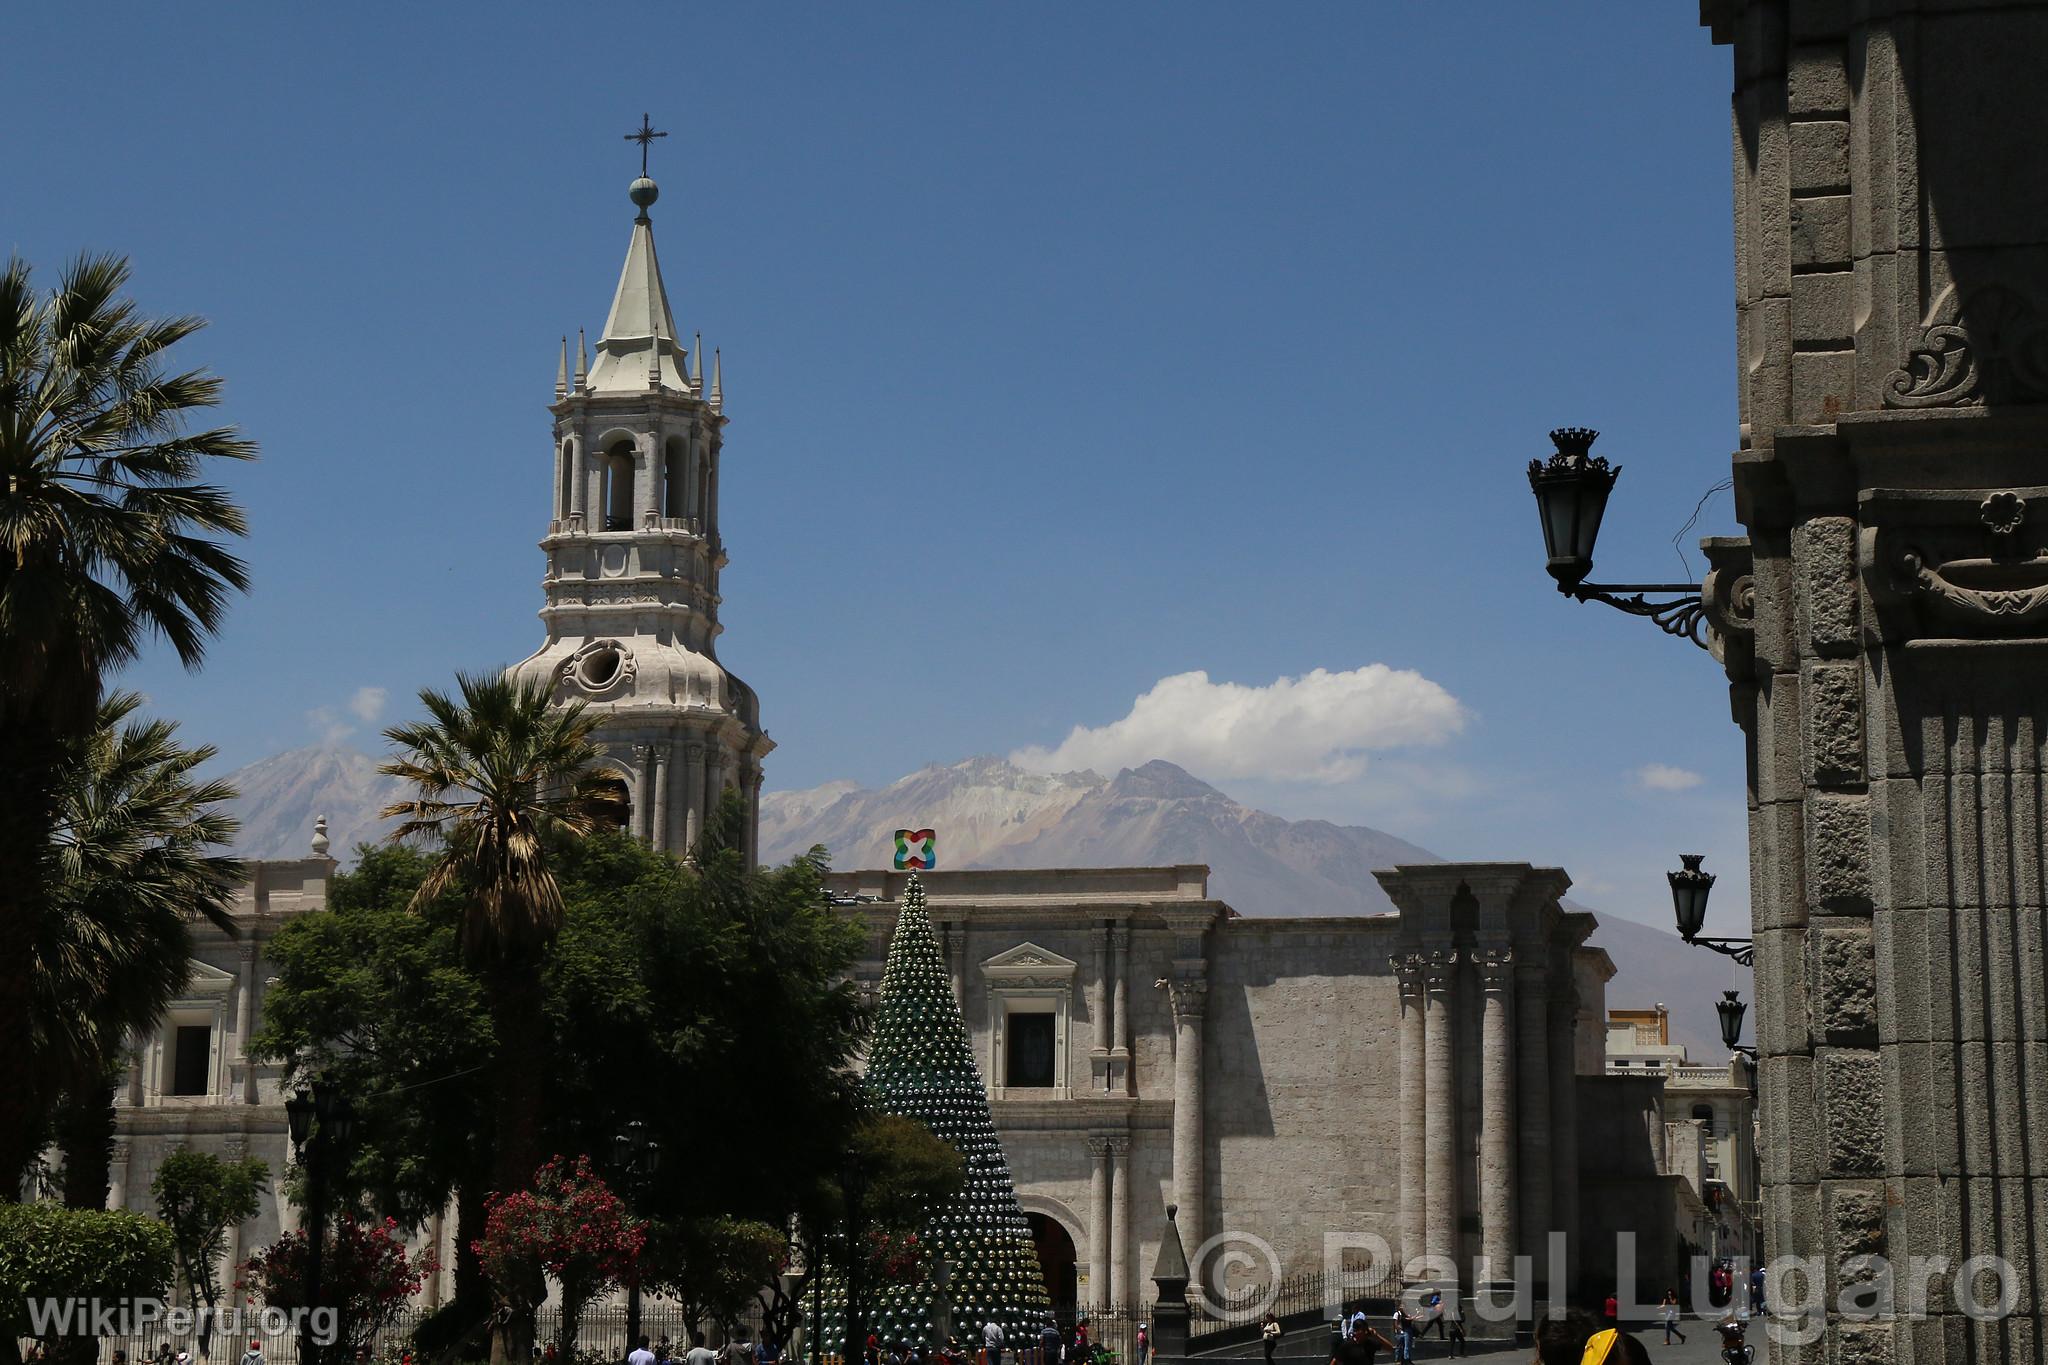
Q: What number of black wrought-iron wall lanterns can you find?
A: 3